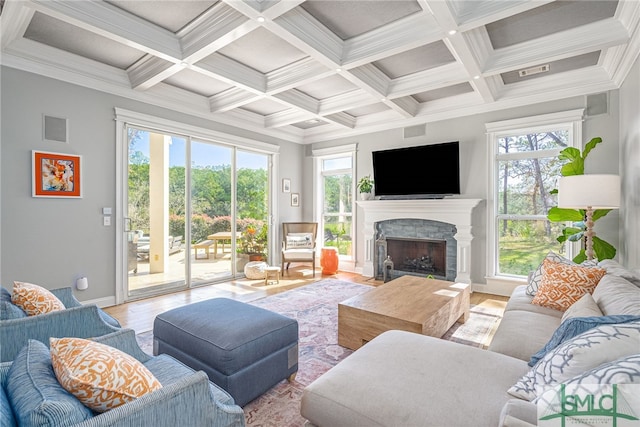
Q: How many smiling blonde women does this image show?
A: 0